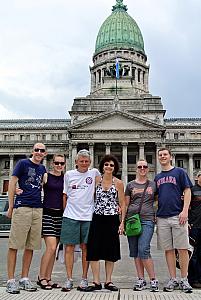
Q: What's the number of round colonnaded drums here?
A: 1